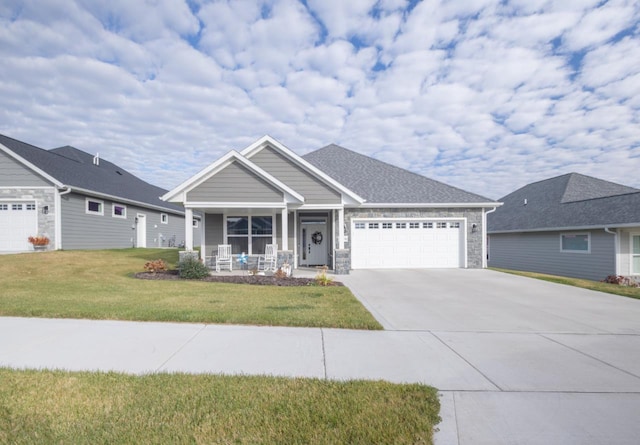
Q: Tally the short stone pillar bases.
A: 3